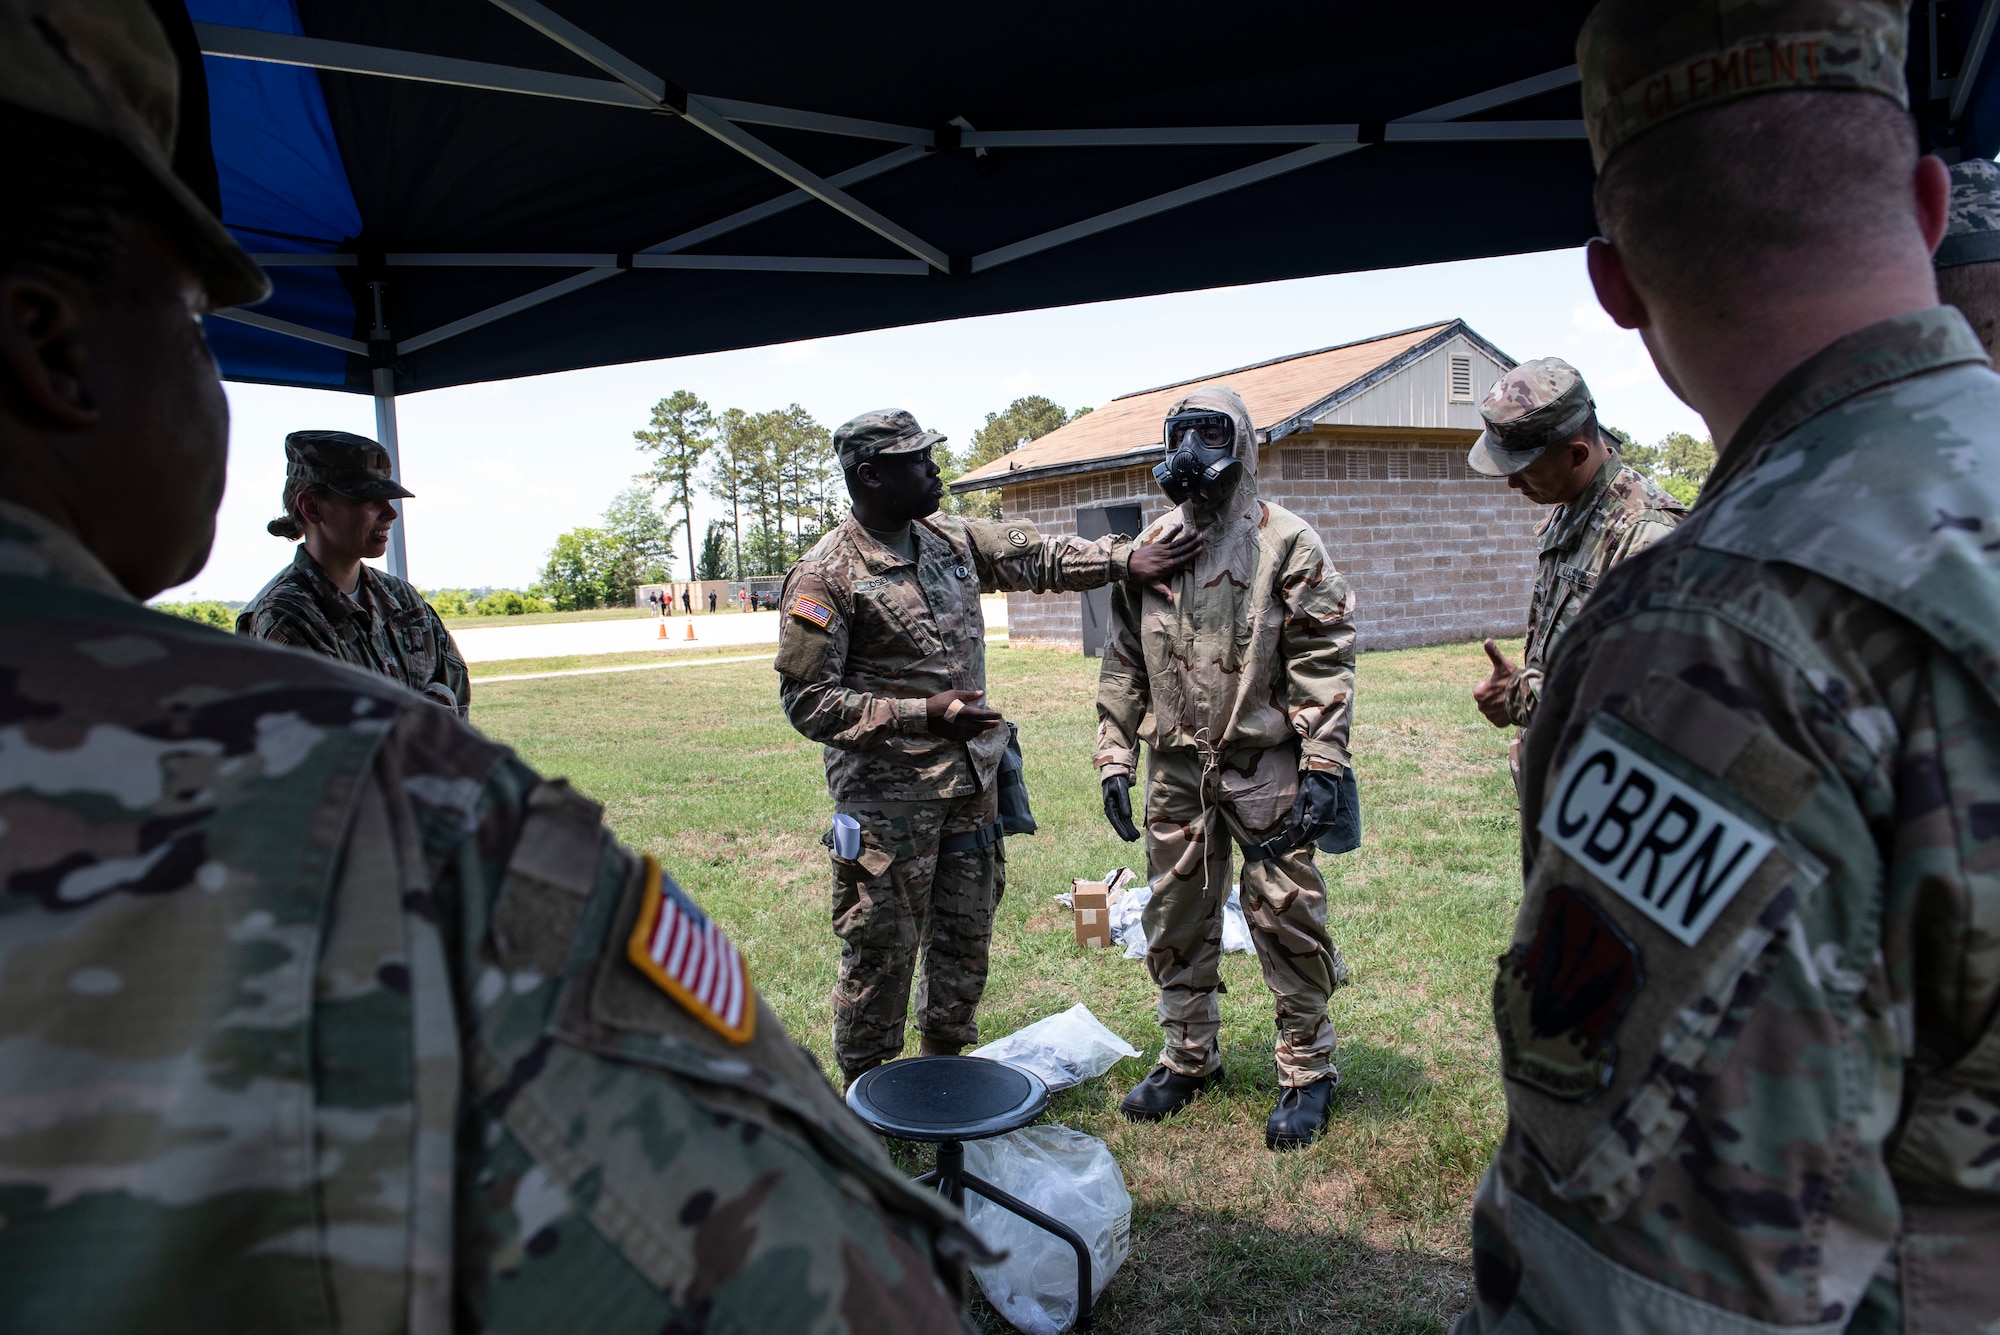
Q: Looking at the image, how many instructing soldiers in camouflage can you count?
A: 1